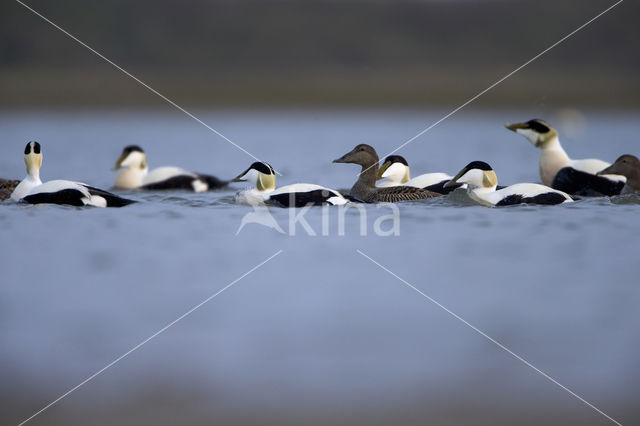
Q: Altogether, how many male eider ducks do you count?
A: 6